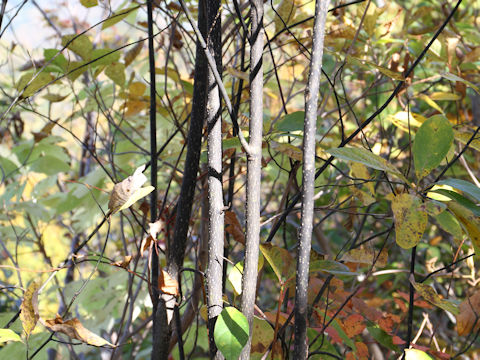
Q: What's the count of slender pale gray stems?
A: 3